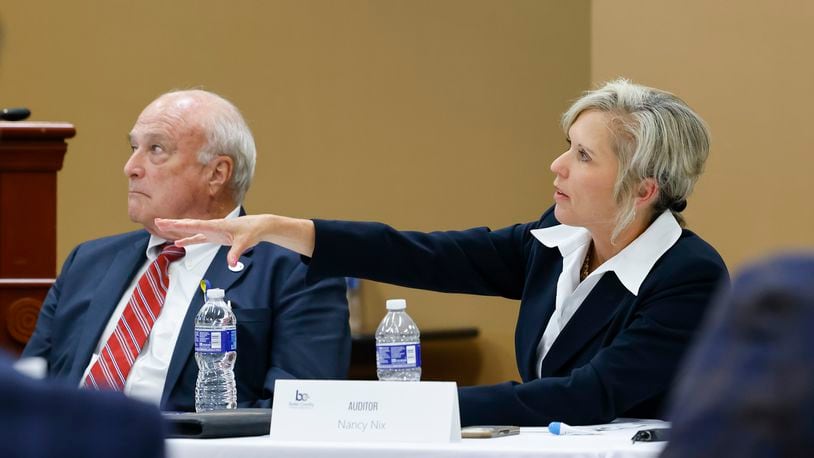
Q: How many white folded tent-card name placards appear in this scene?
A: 1